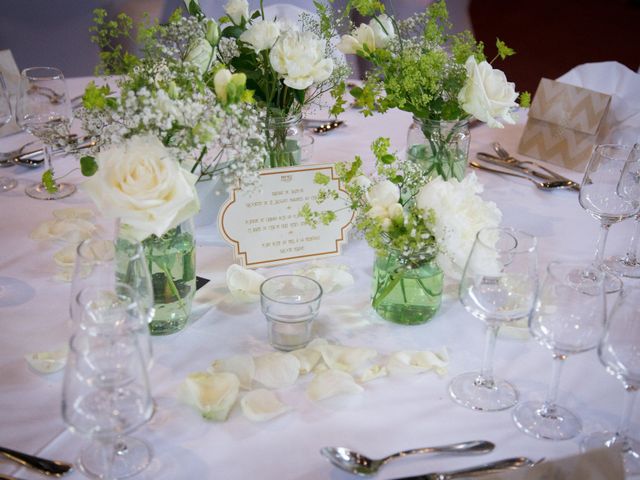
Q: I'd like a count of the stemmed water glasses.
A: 10